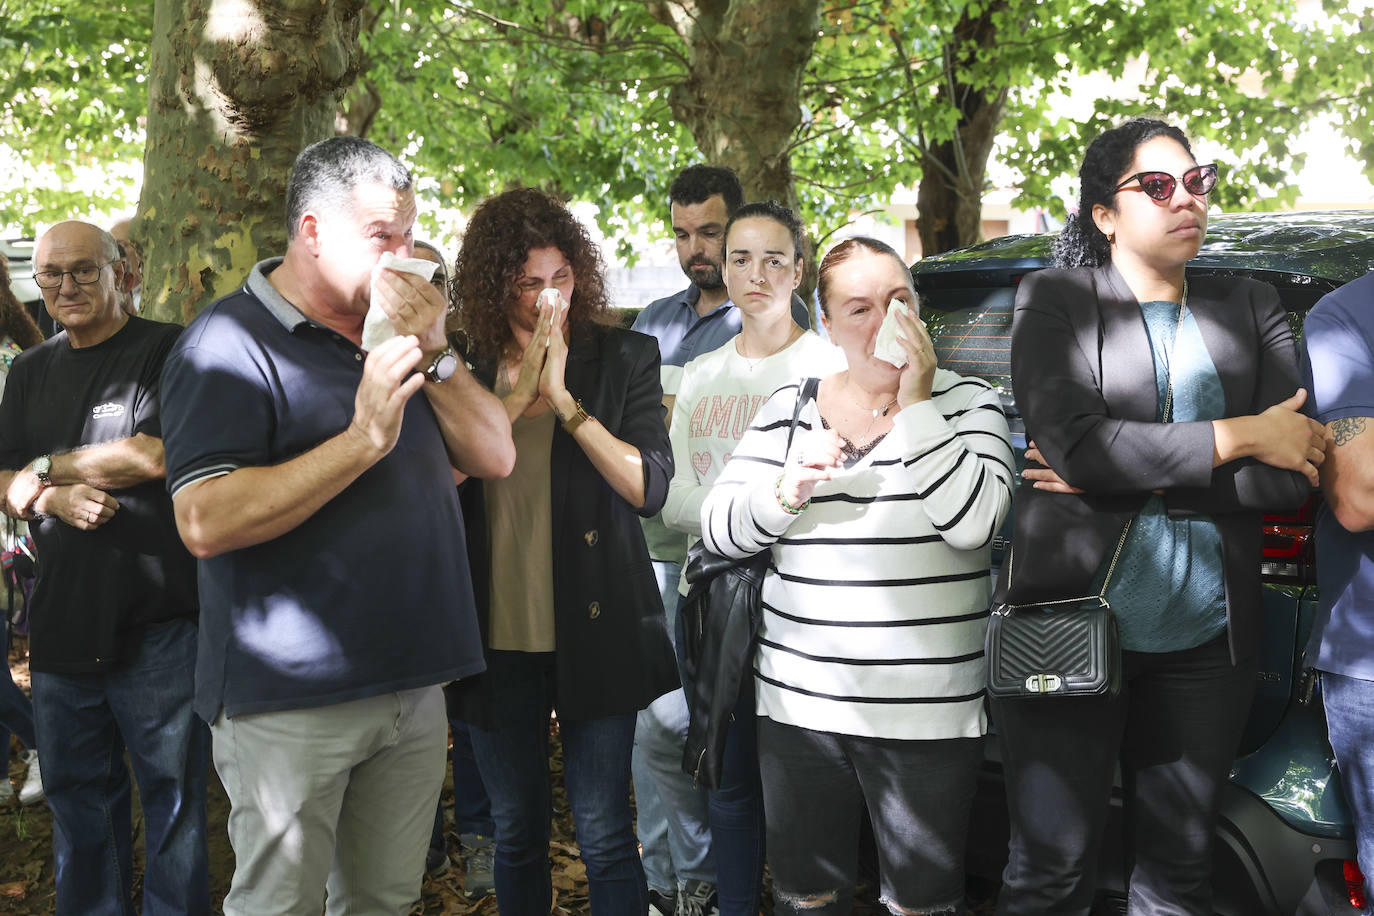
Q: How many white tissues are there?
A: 3